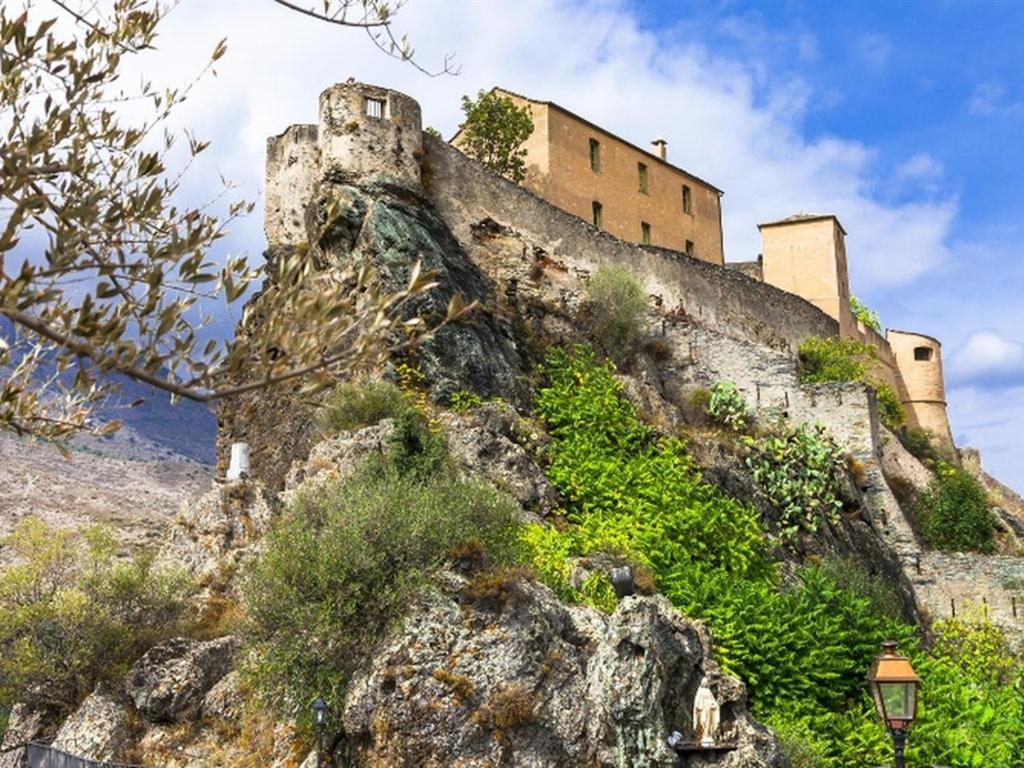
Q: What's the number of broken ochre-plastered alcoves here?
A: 0